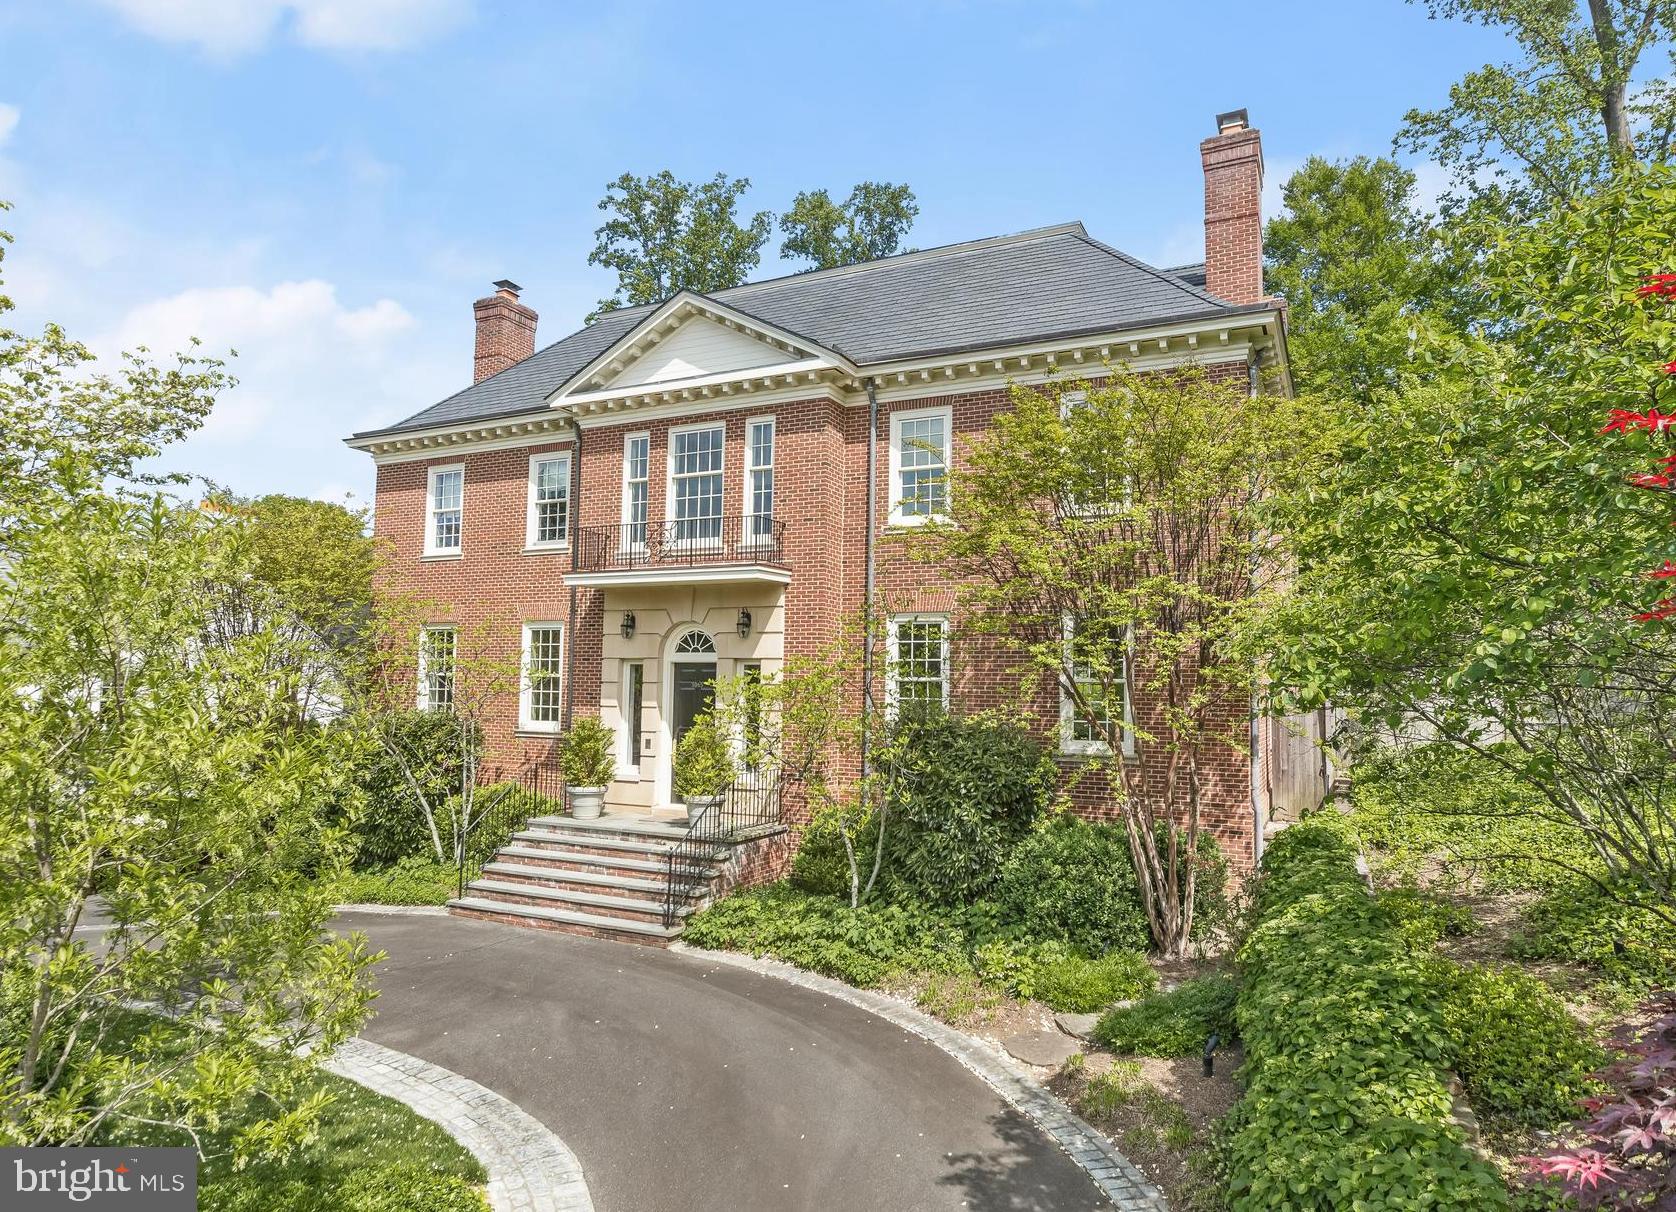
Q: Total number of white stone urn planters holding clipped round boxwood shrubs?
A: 2